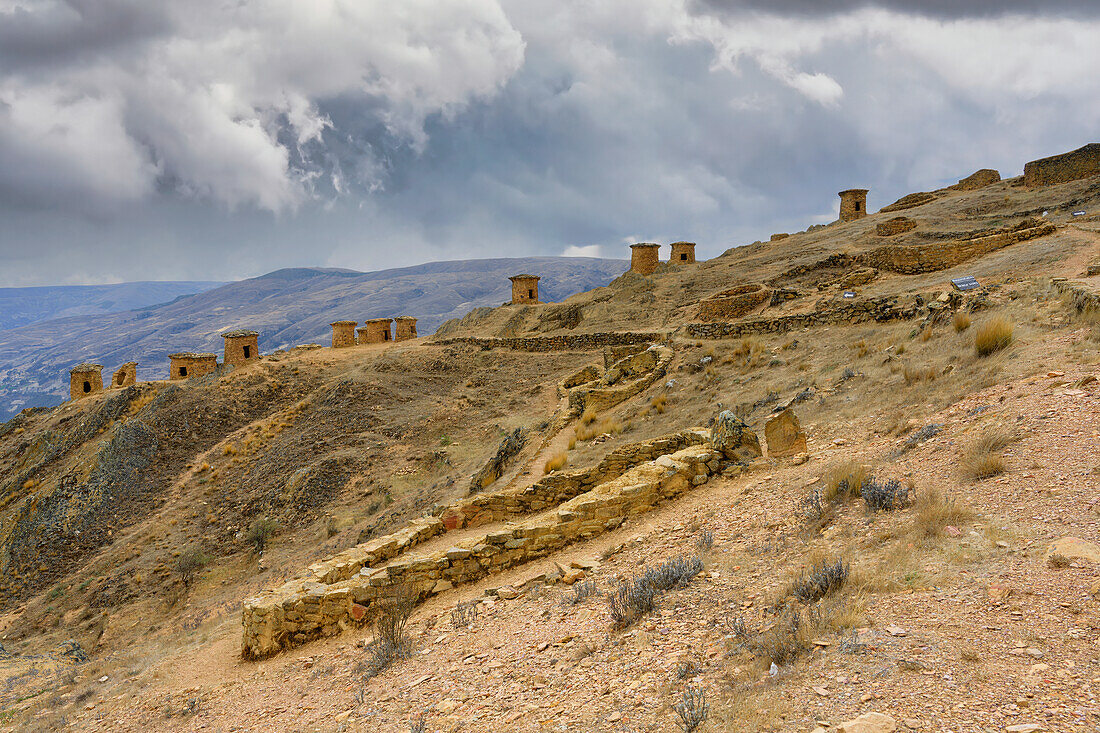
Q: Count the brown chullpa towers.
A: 12